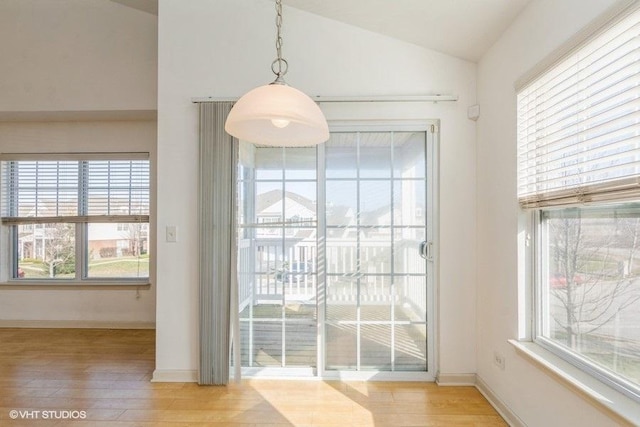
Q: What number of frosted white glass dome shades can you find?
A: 1